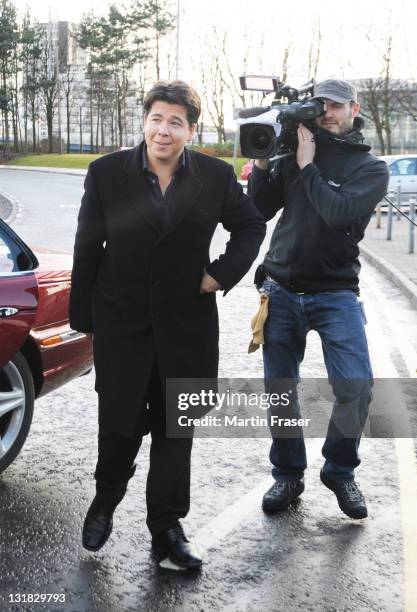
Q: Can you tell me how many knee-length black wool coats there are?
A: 1